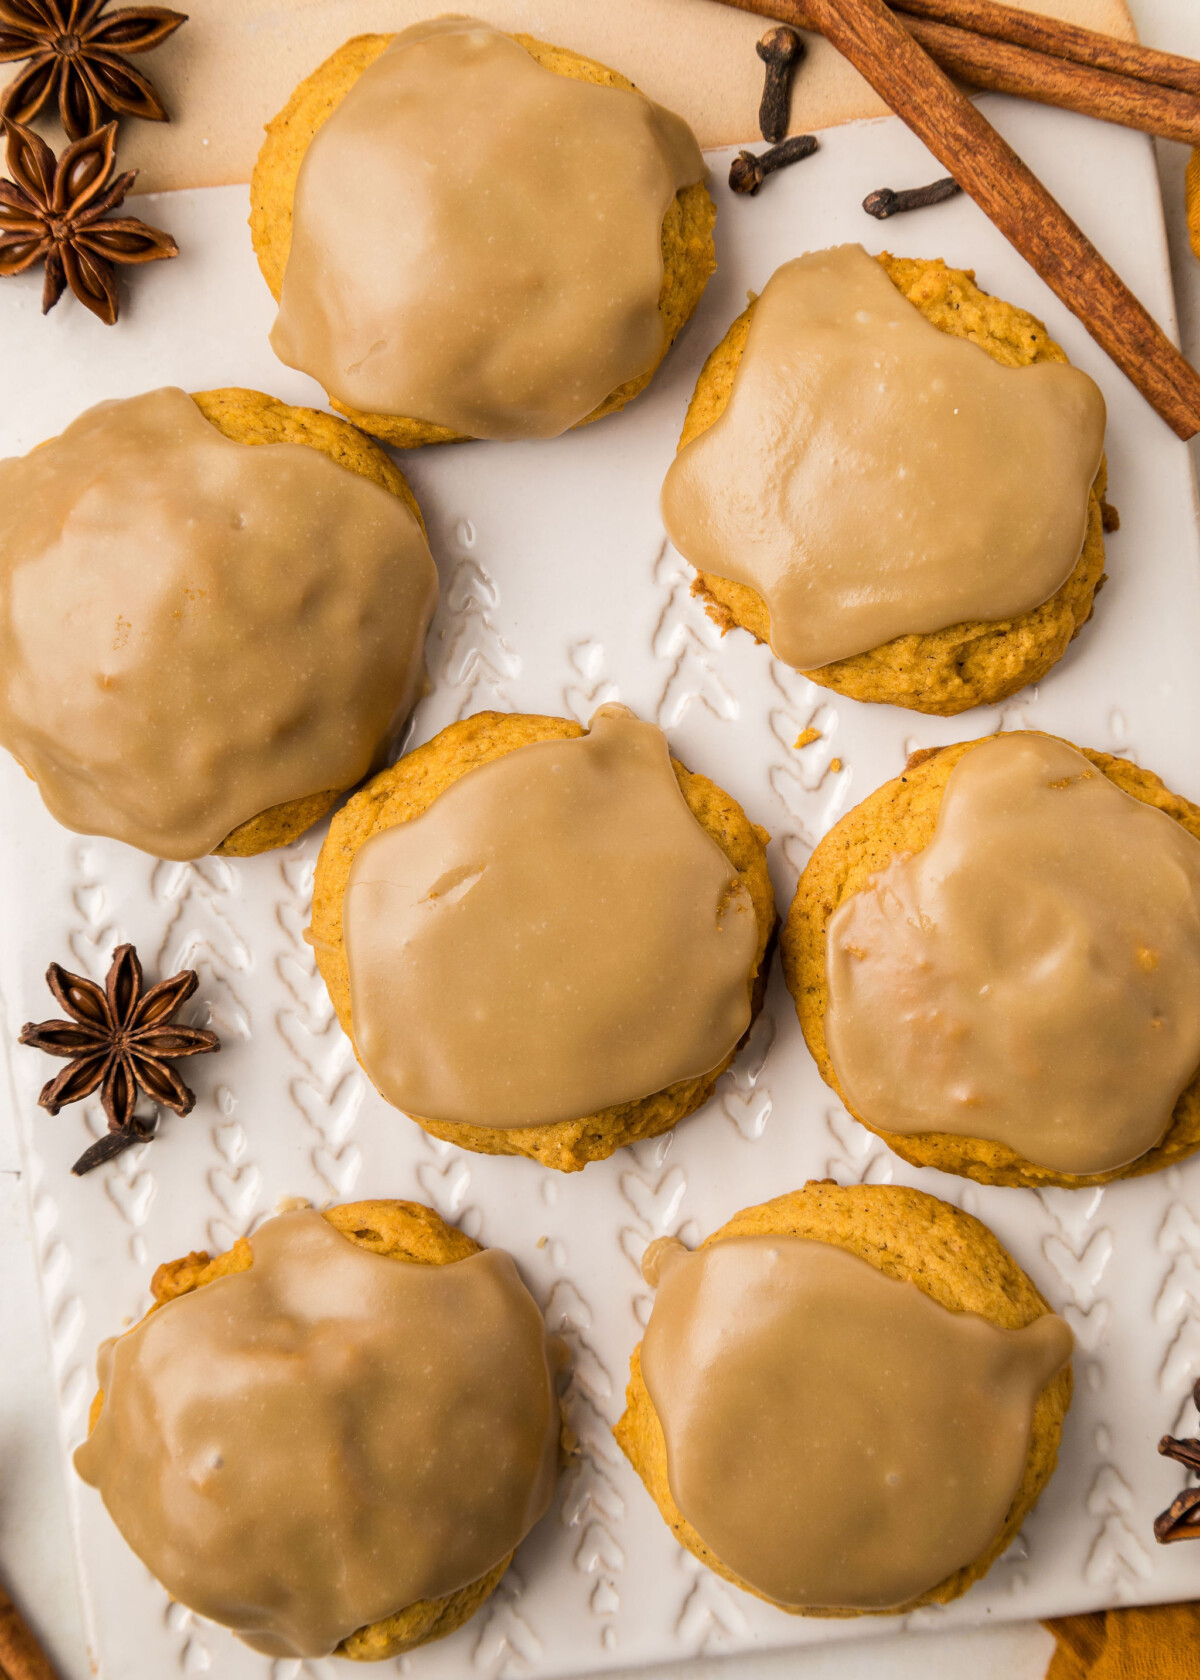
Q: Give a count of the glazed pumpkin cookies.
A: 7